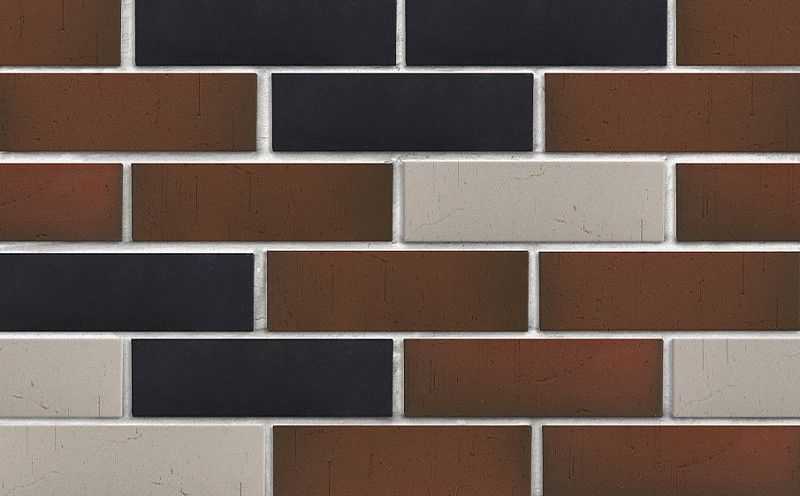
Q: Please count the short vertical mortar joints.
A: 15